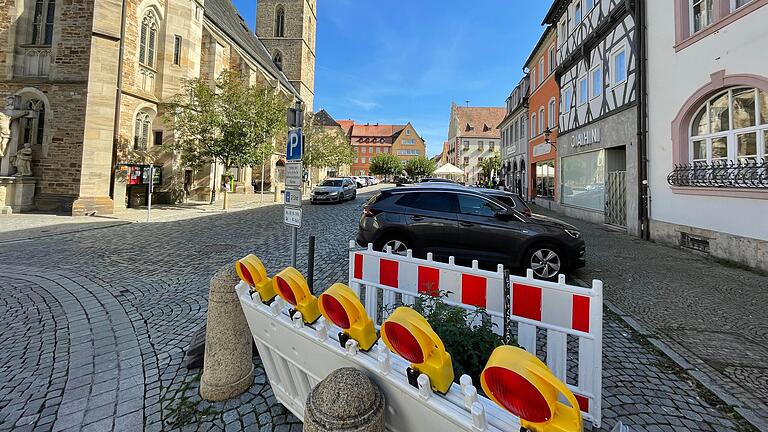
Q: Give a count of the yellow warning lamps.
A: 5